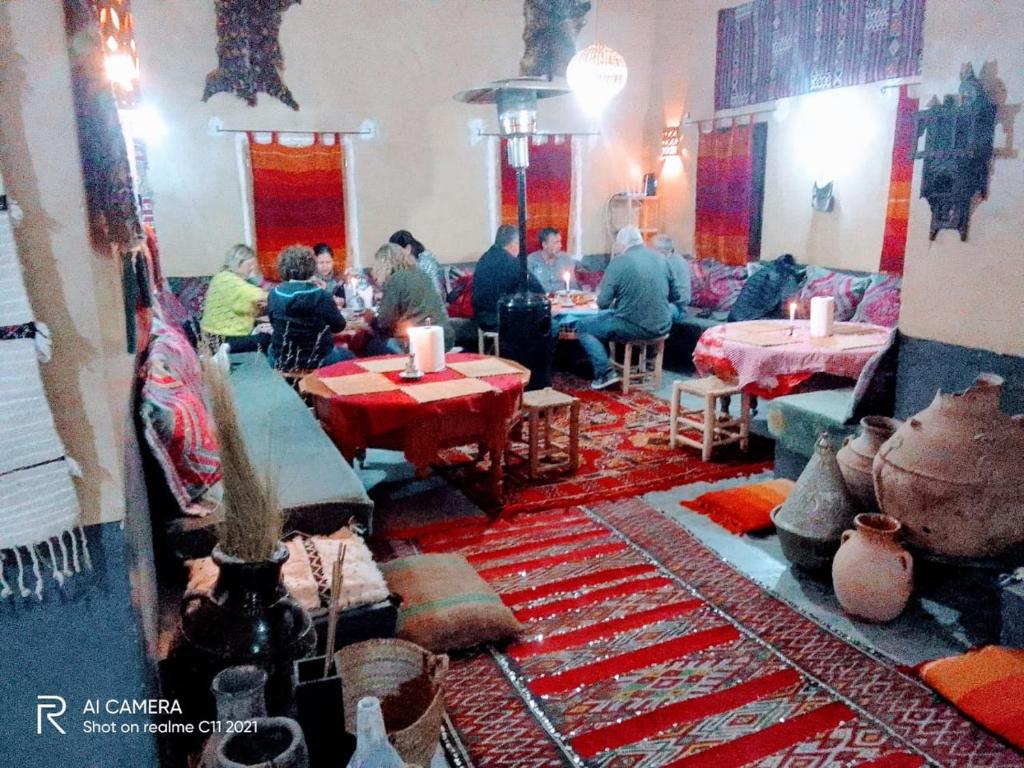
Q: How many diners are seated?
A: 9